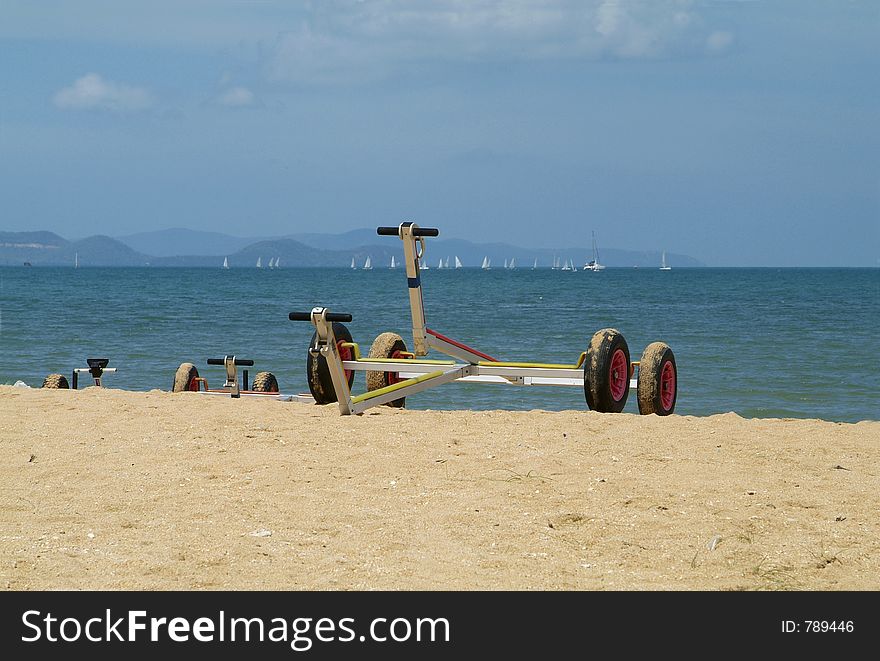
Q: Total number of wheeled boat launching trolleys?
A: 4